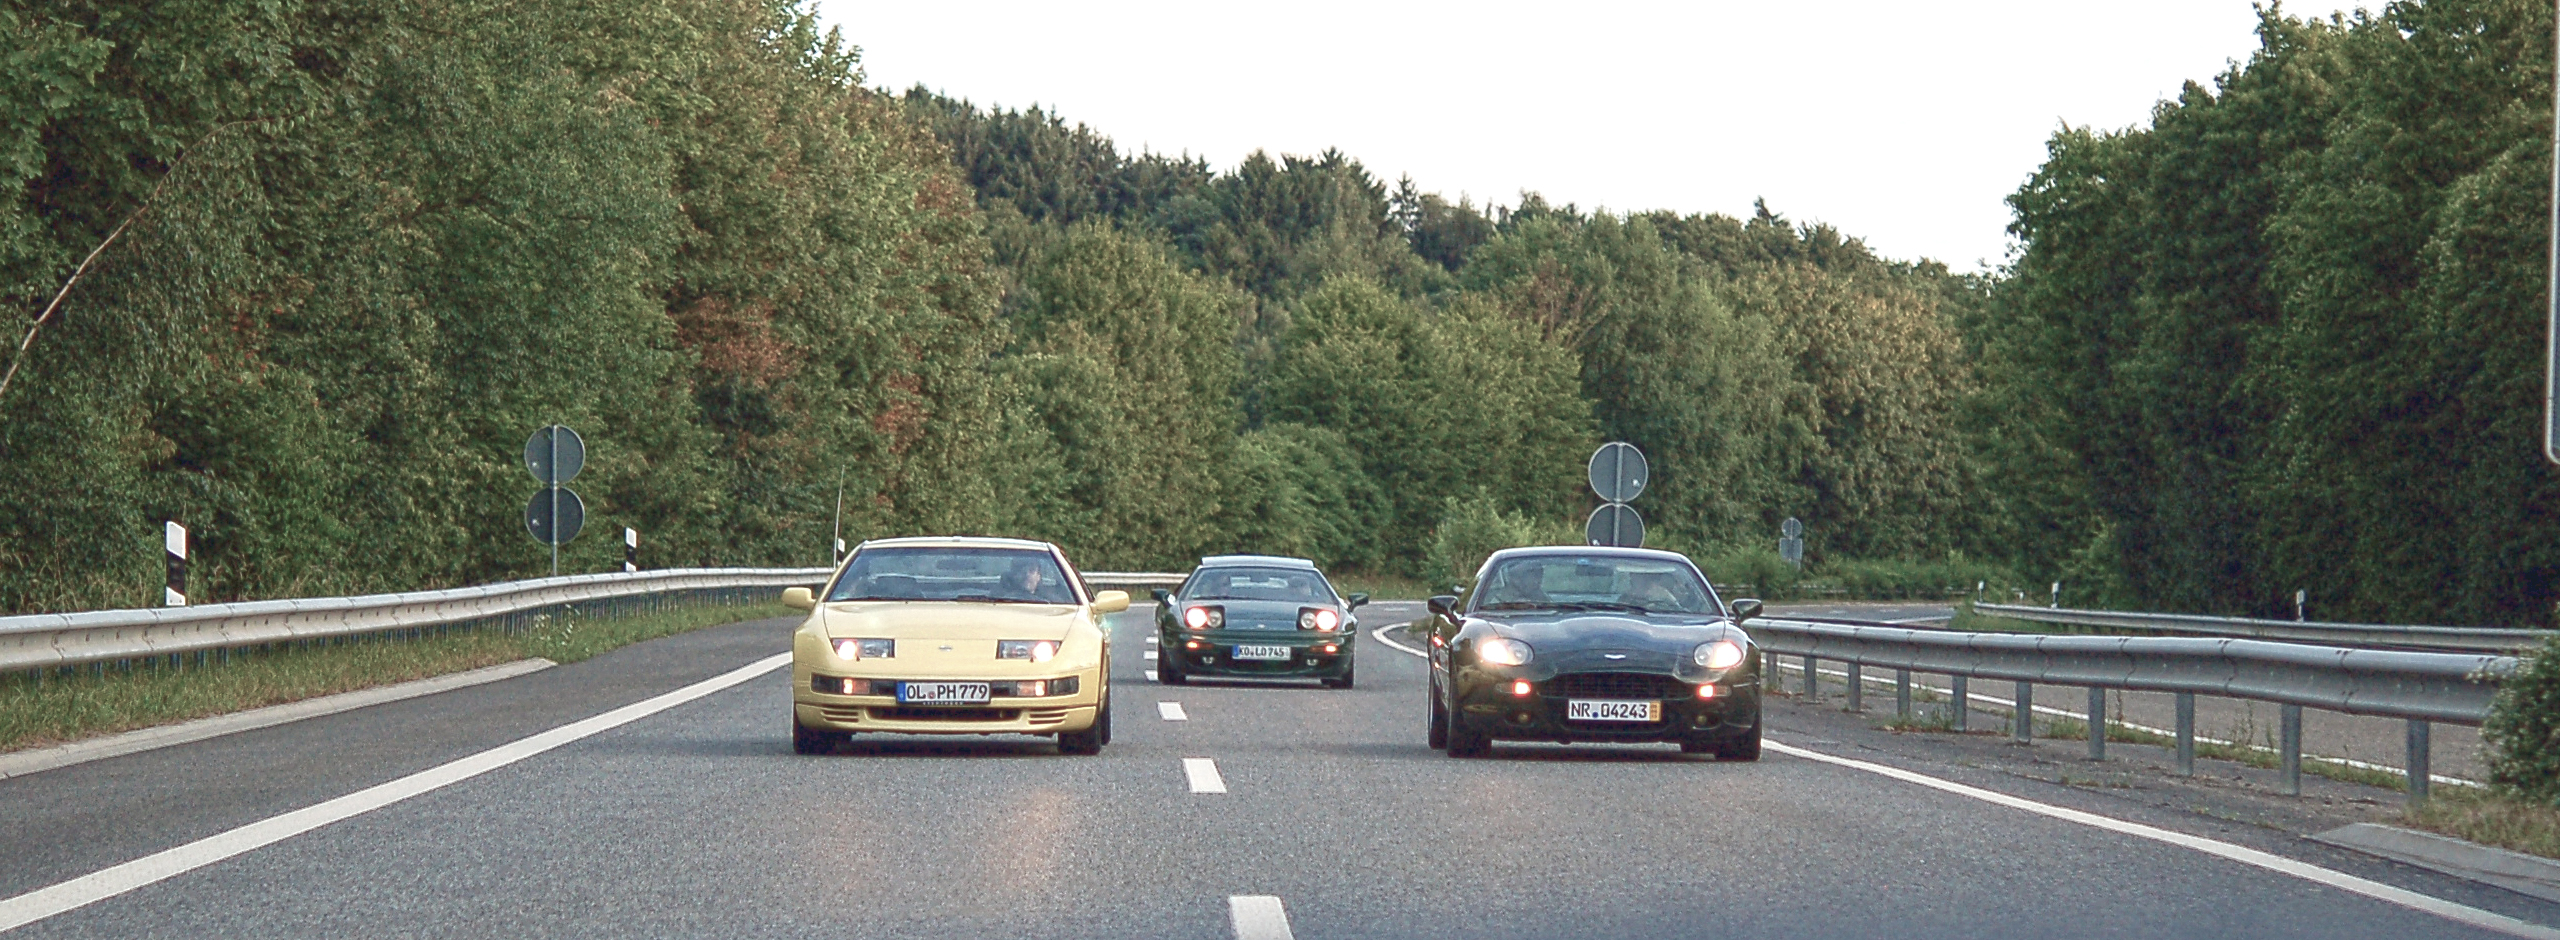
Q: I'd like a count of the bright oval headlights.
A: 2